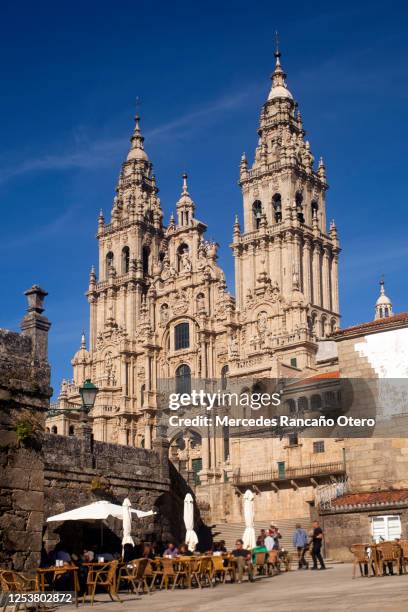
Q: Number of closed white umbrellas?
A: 3